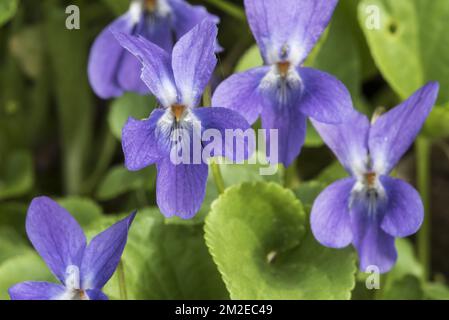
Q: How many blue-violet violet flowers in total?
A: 5